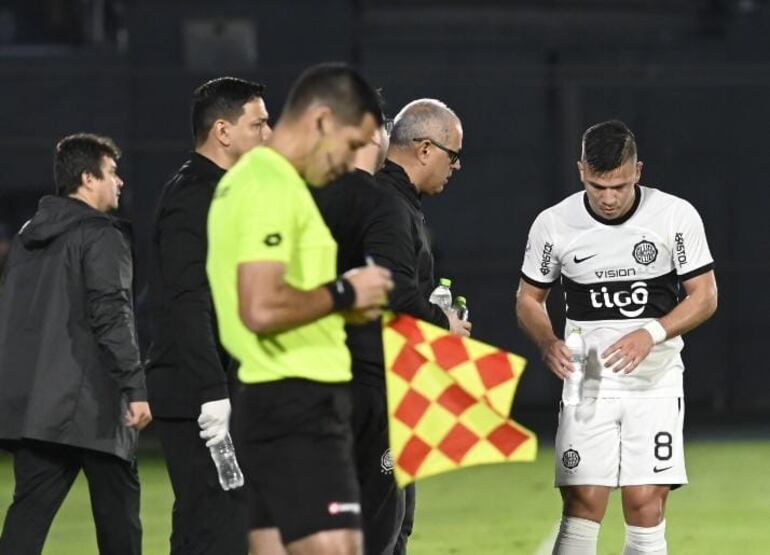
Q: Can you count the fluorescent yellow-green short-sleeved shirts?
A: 1